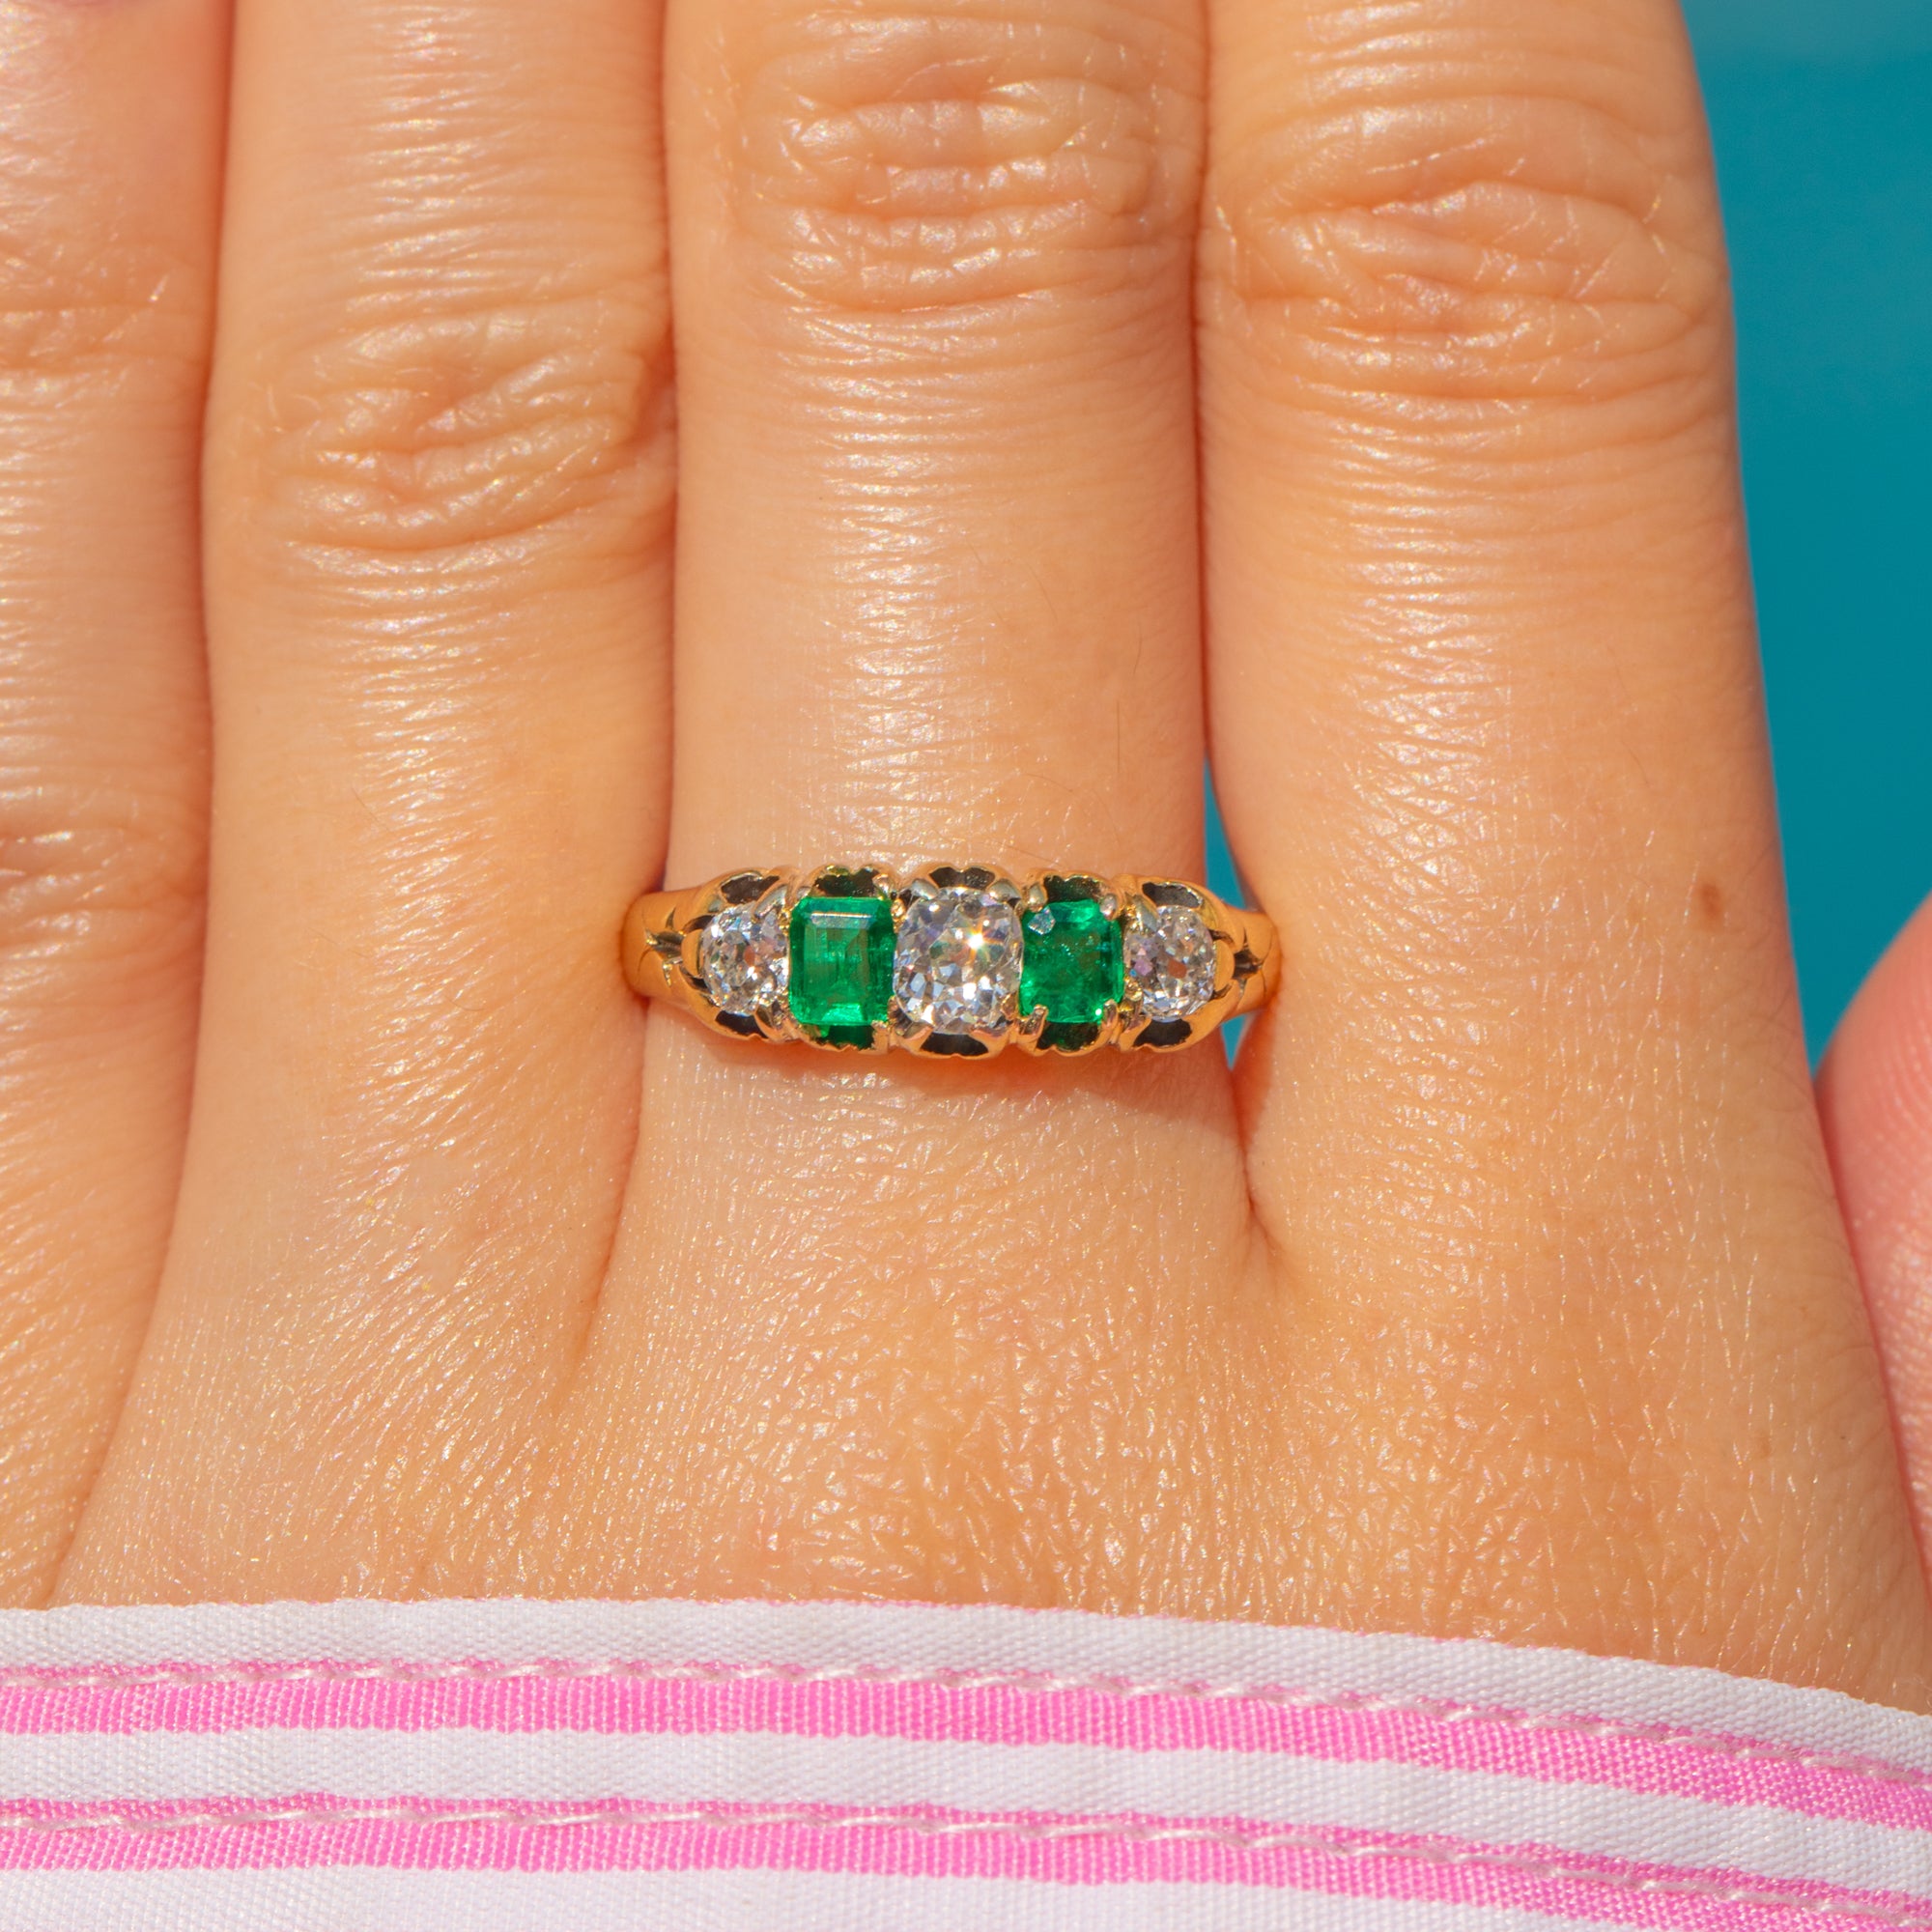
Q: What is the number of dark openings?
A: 10